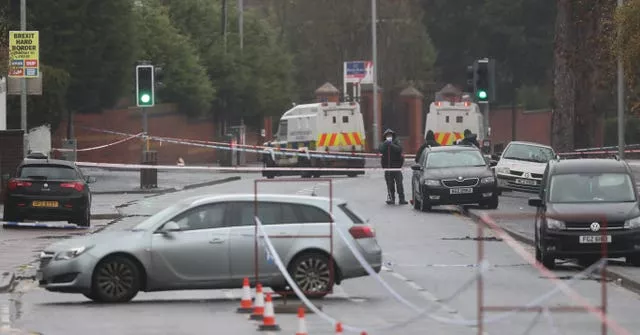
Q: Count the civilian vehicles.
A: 5